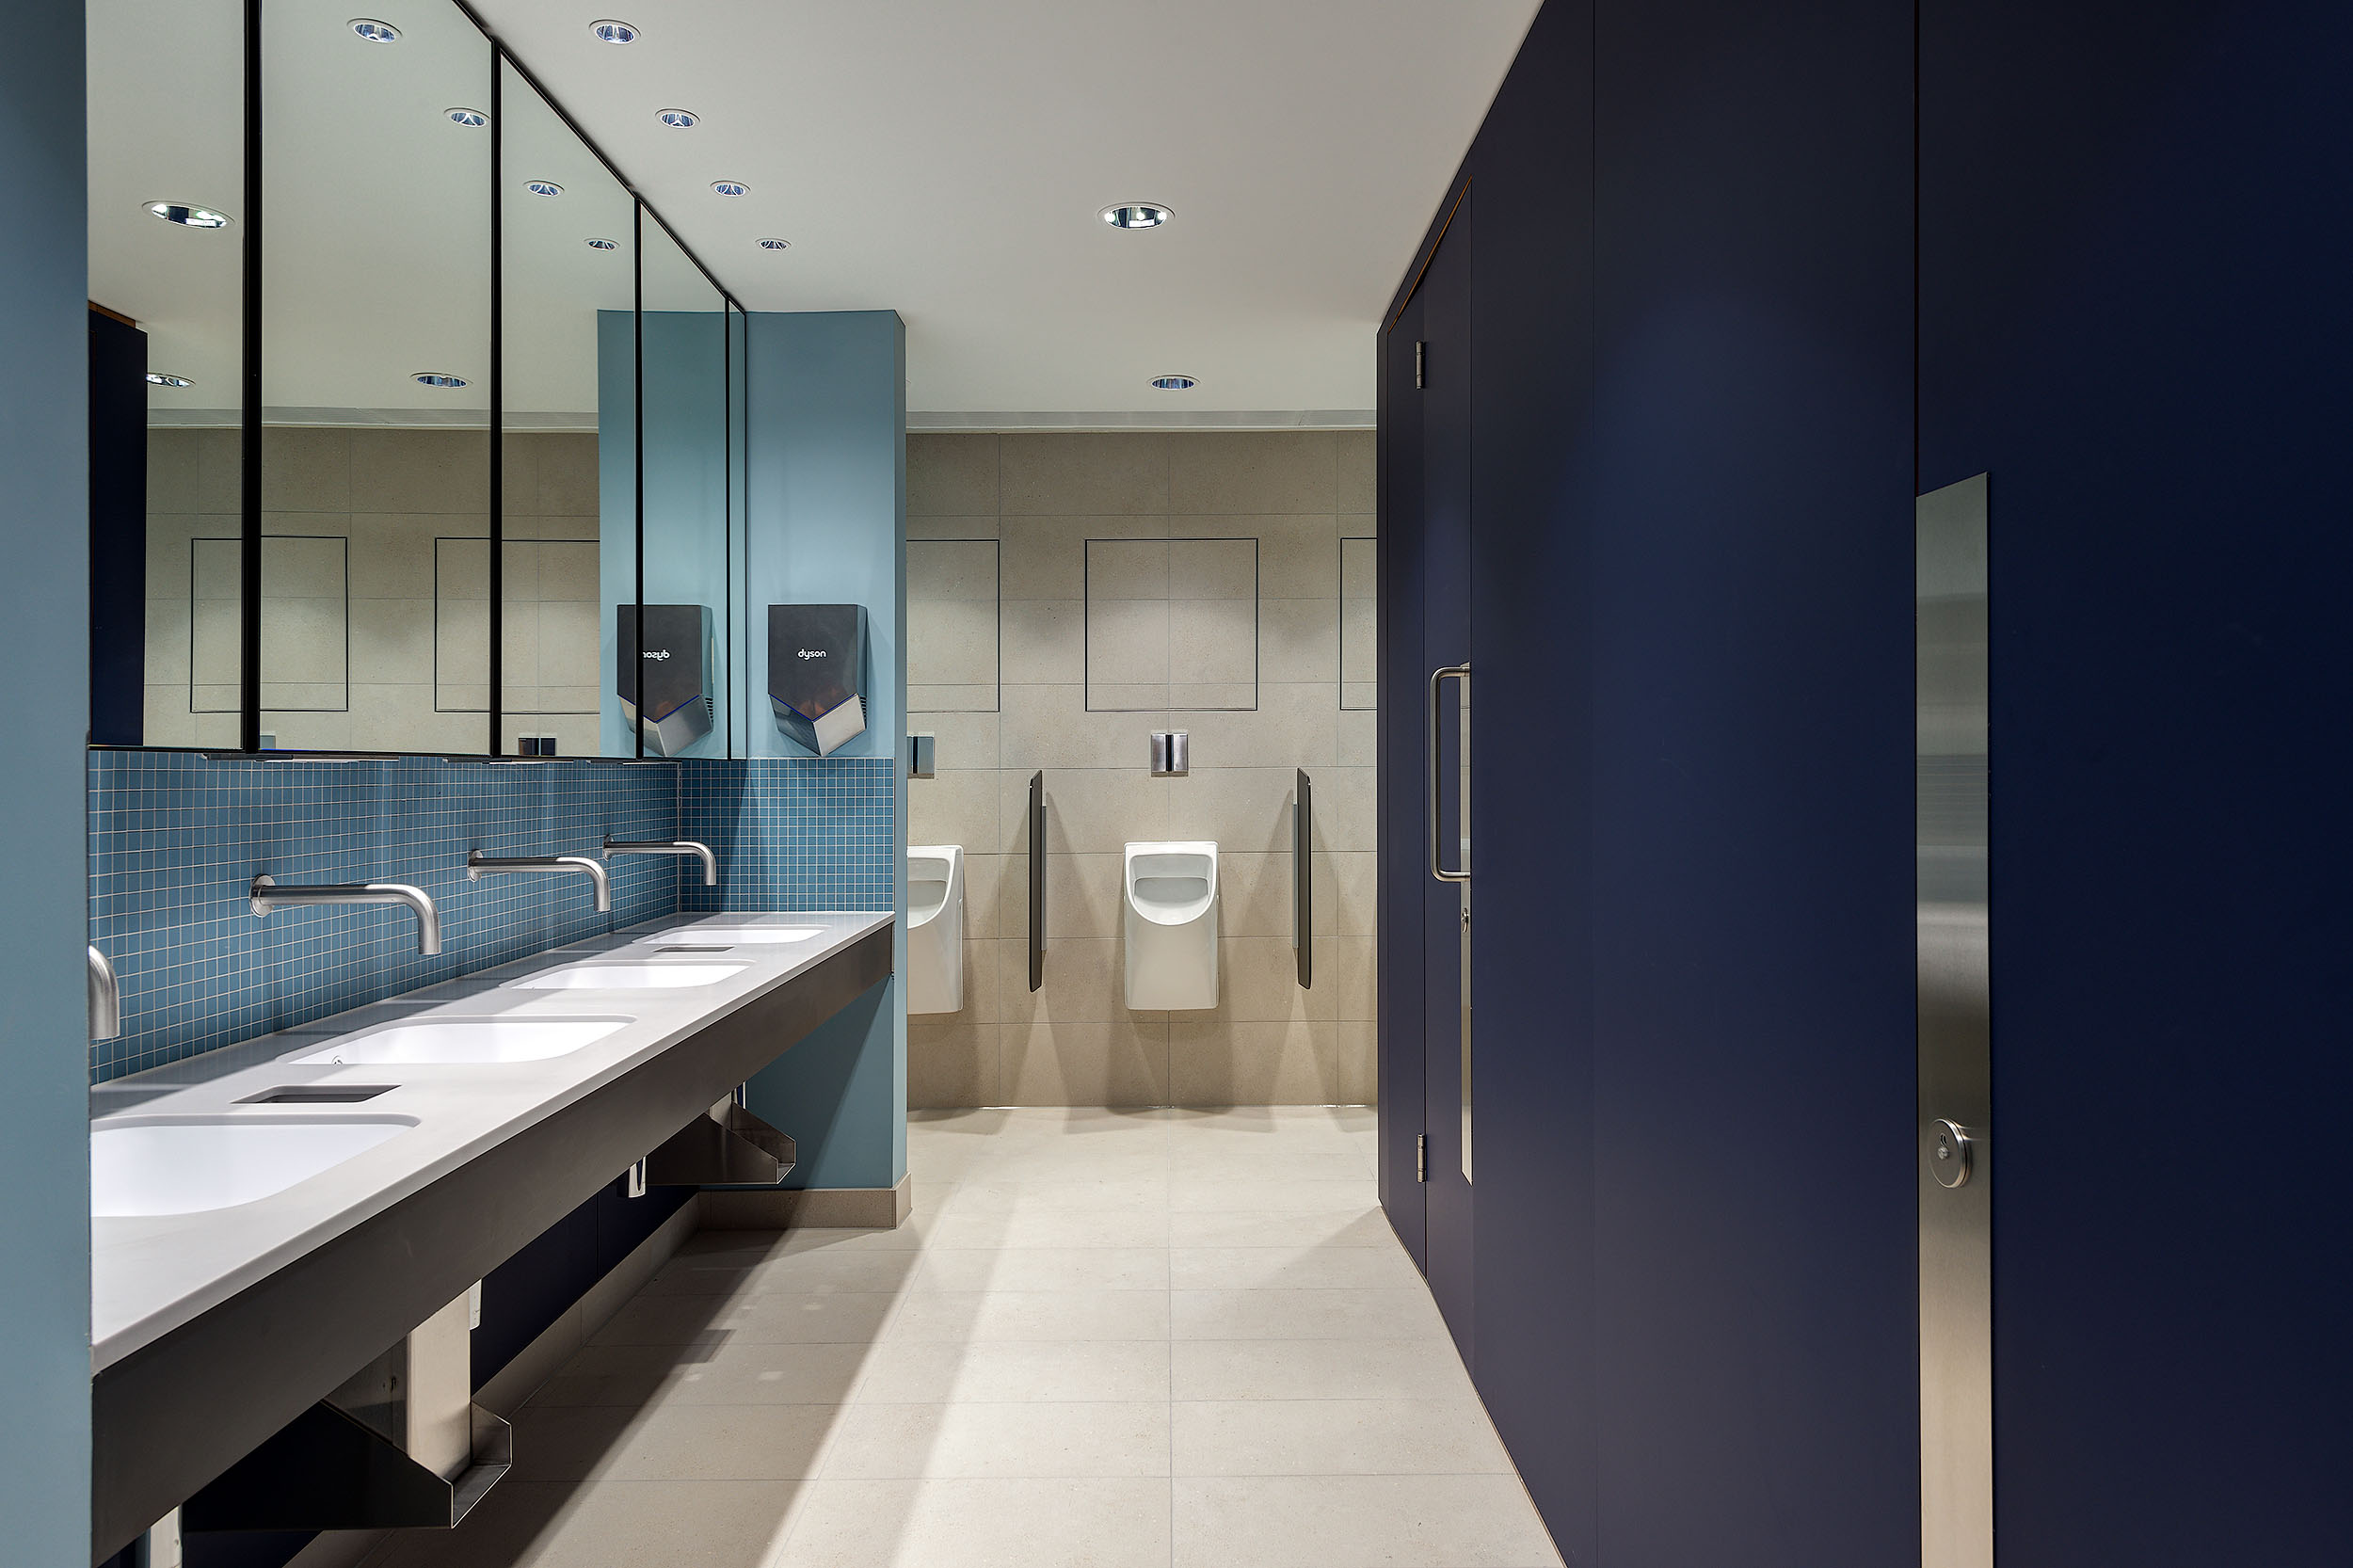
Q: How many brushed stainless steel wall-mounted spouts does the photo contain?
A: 4